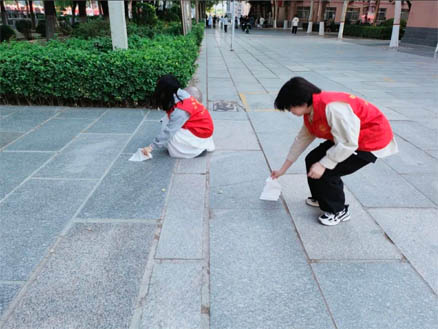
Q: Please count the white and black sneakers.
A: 2